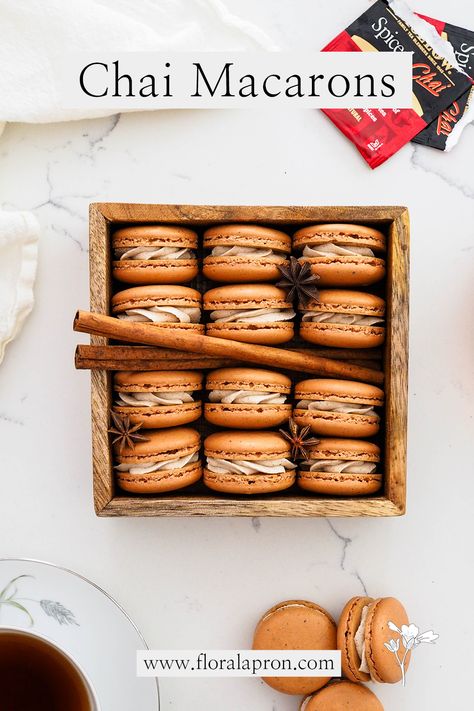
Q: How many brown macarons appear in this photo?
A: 15